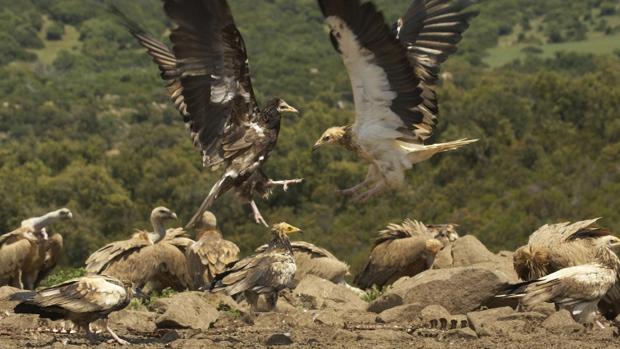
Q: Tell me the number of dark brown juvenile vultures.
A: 1